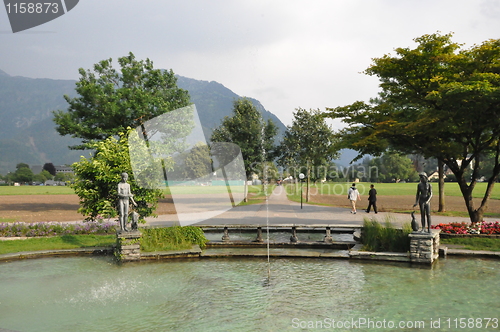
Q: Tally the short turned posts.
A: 4